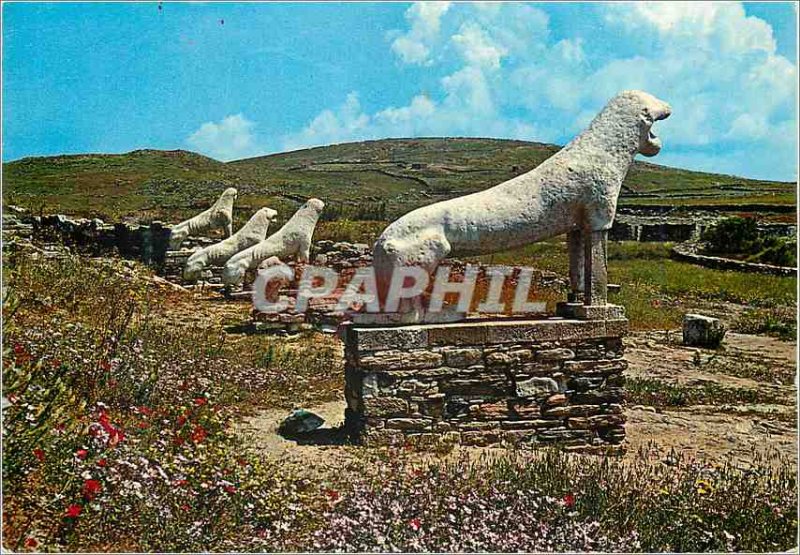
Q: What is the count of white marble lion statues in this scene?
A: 4